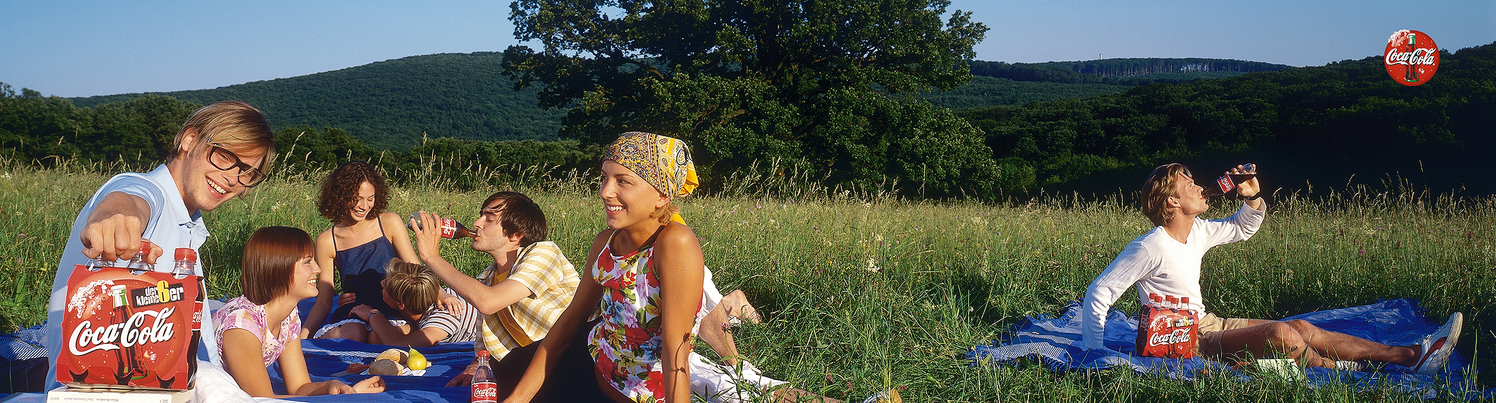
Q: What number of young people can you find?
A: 7